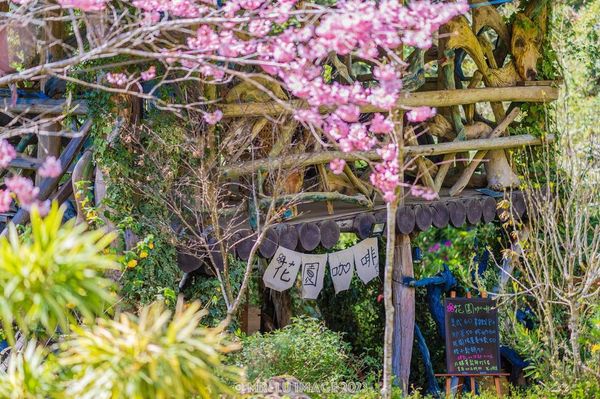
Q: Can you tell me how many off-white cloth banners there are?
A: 4